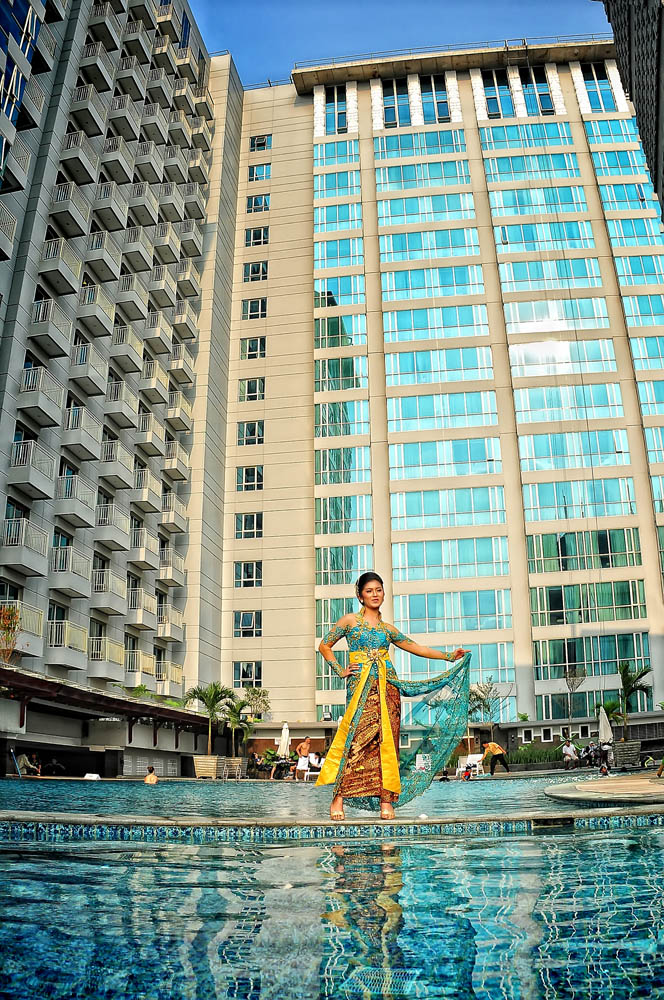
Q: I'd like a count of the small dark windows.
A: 14